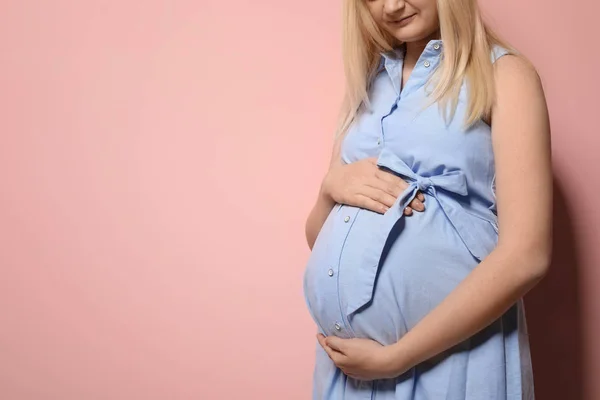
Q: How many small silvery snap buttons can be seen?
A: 6